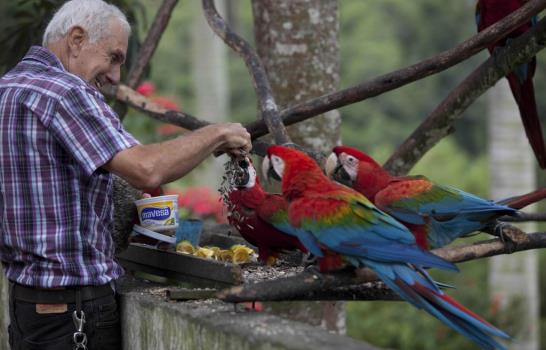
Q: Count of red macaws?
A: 4